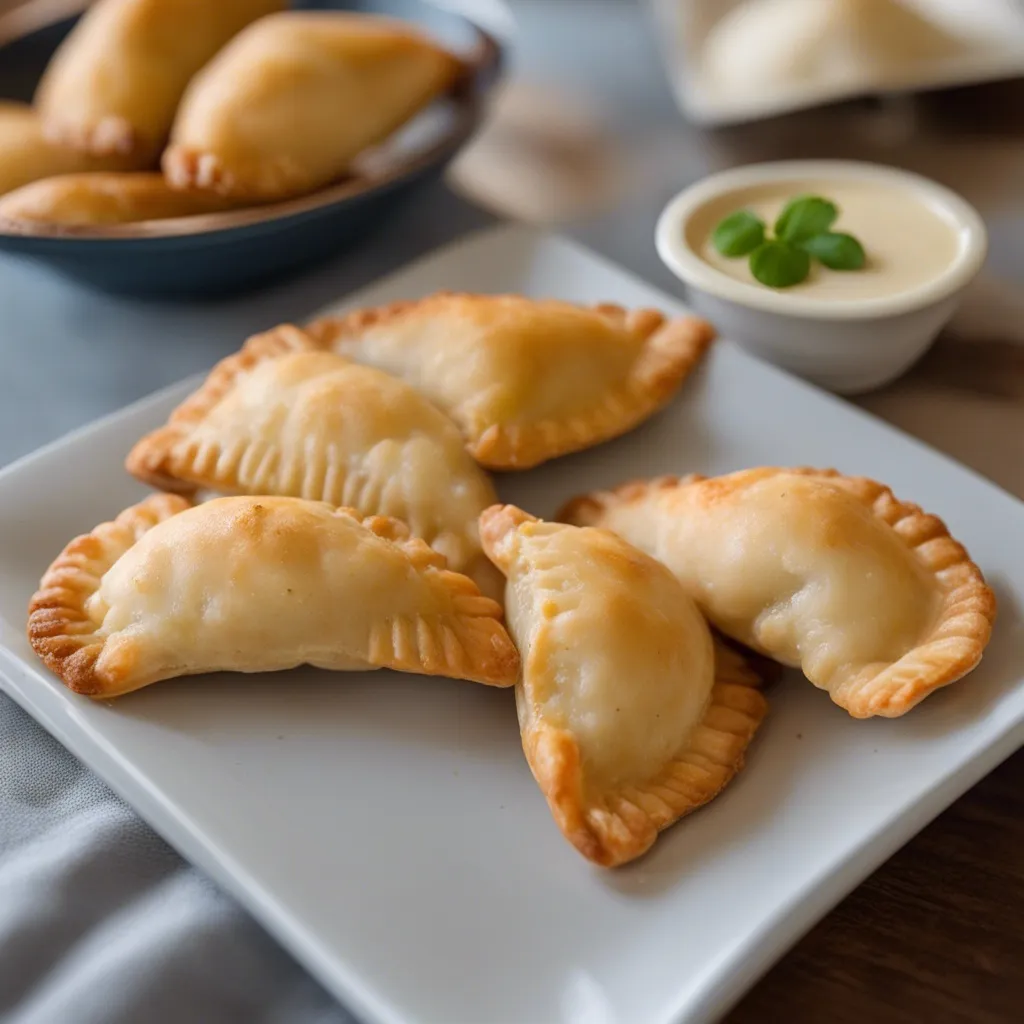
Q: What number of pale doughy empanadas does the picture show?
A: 5